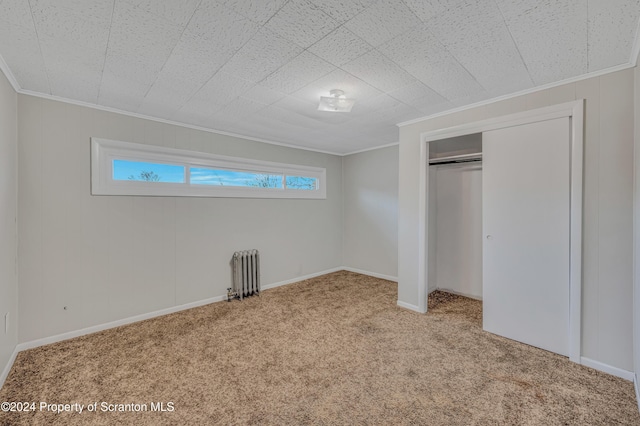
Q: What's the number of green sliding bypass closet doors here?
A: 0